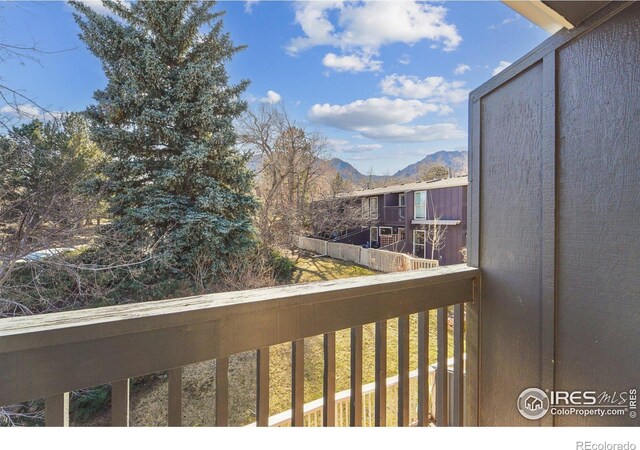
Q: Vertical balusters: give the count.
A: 13